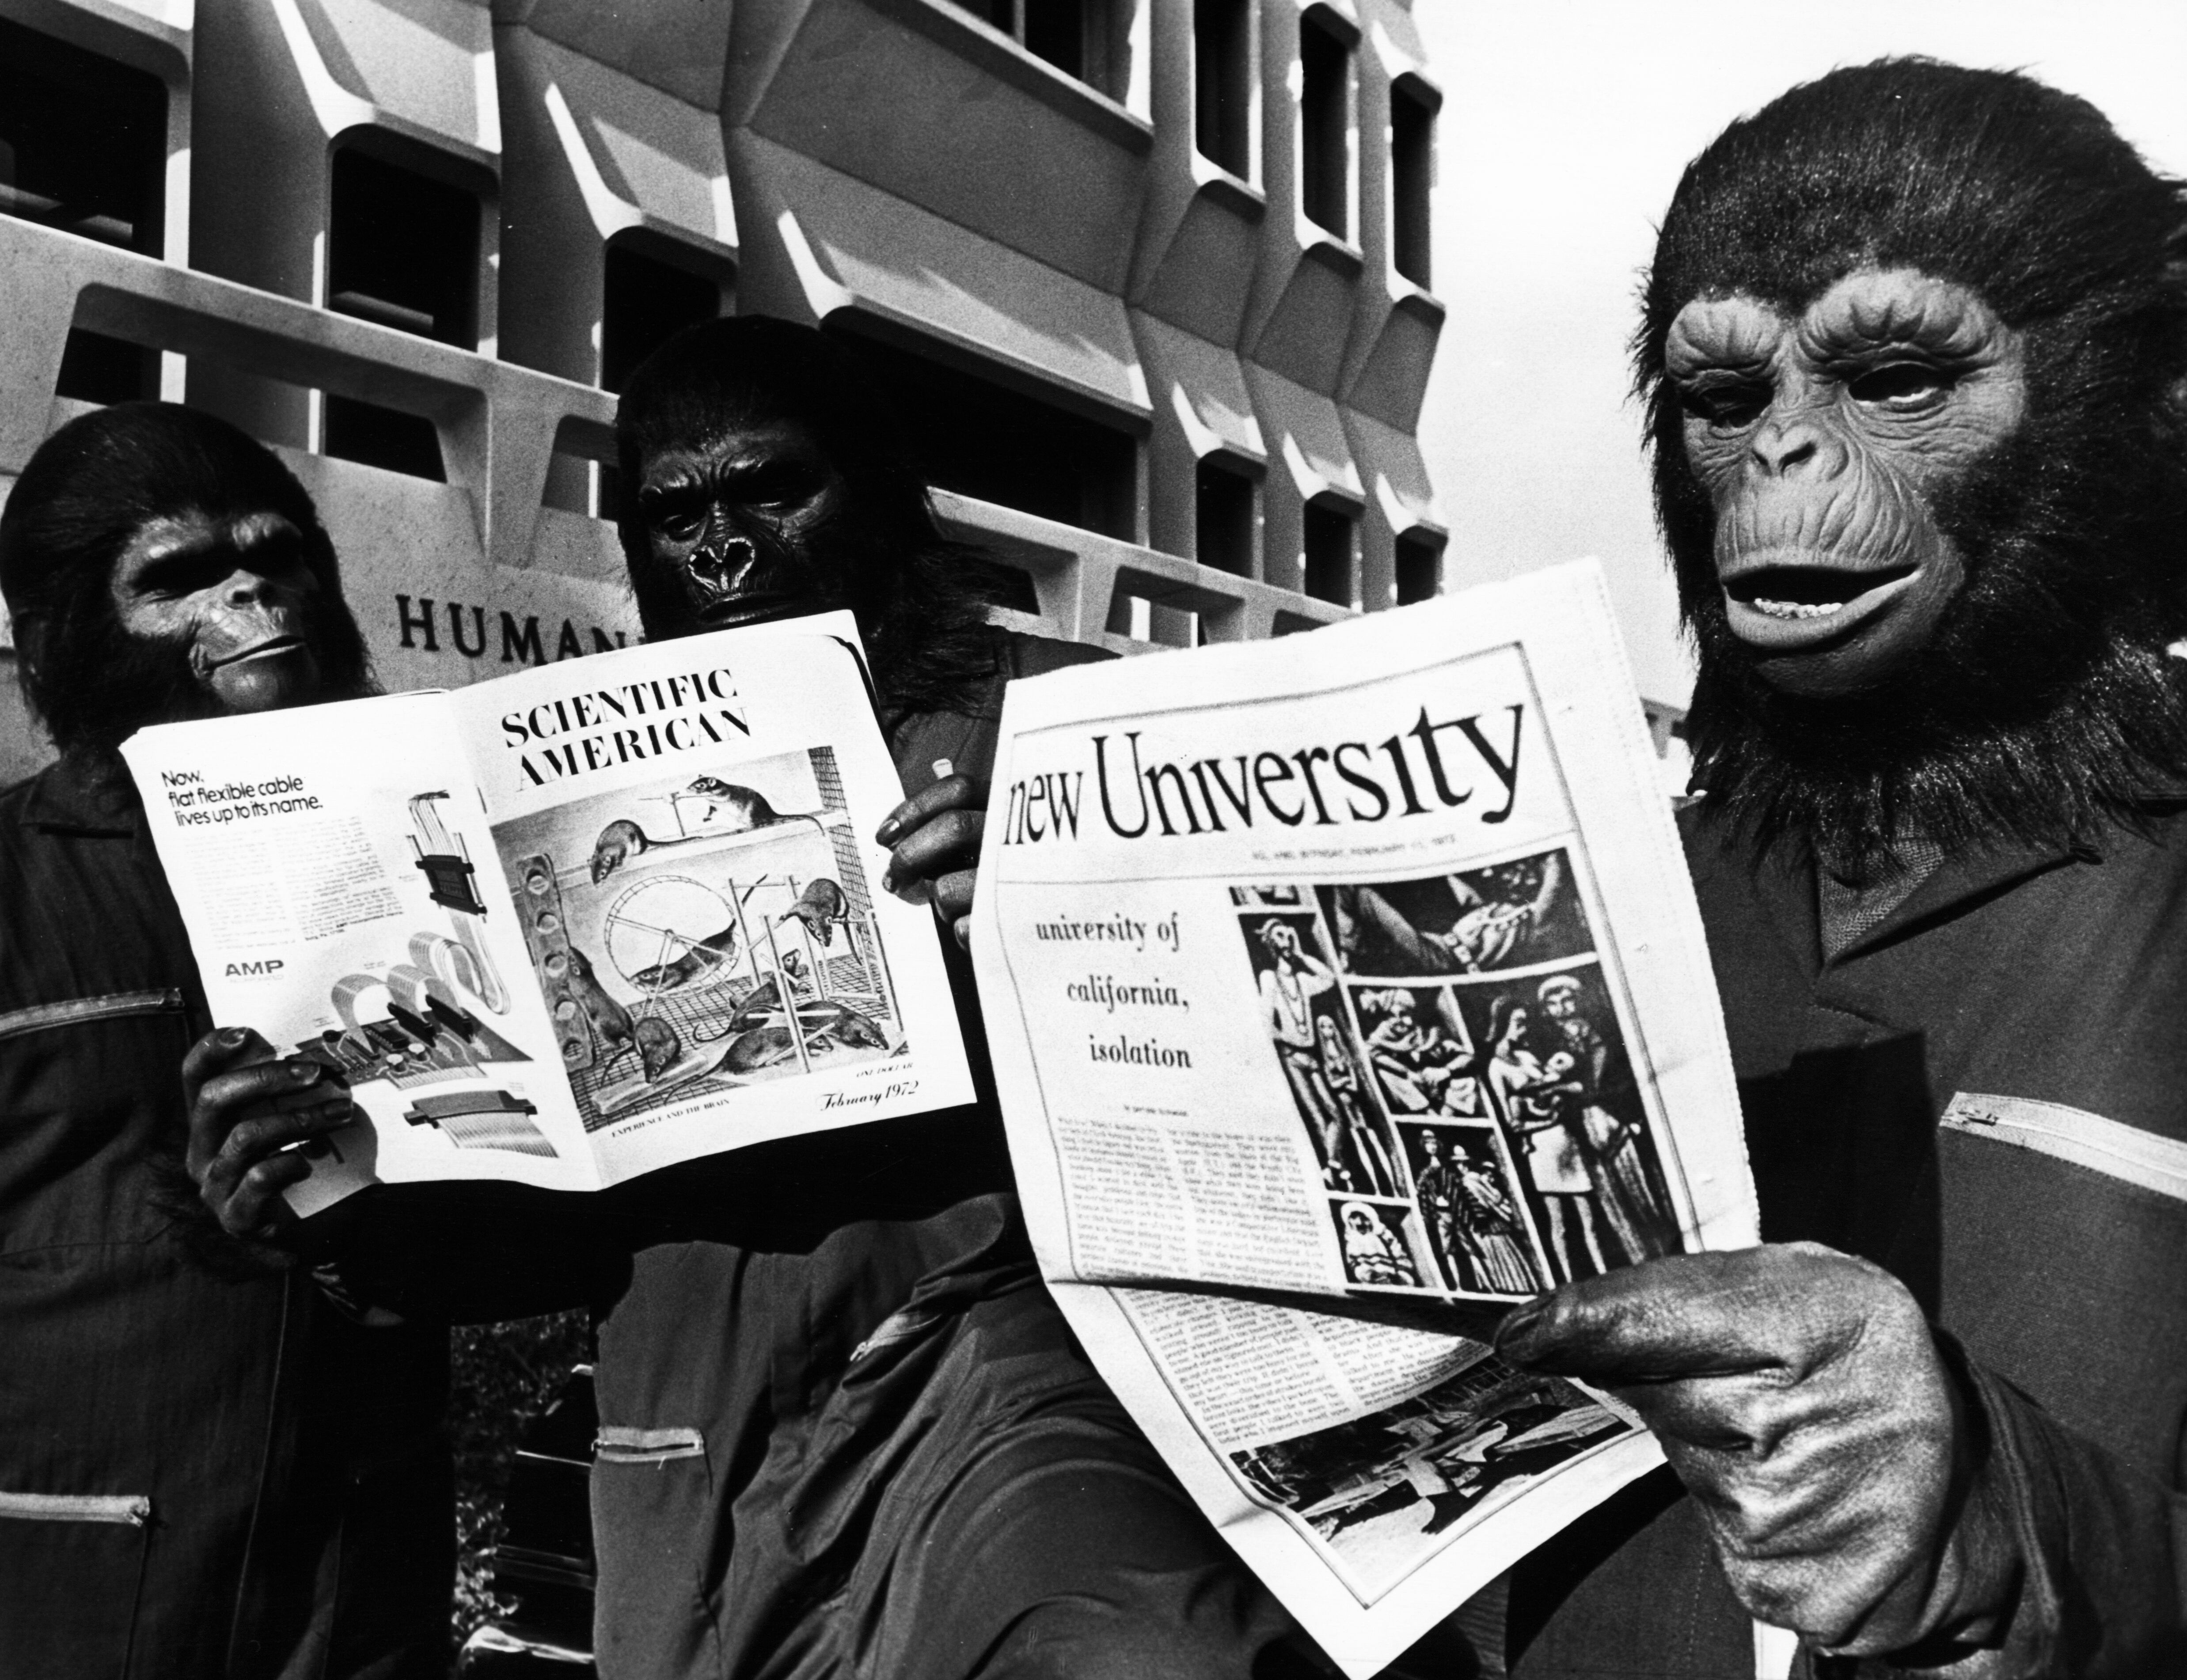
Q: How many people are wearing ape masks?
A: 3